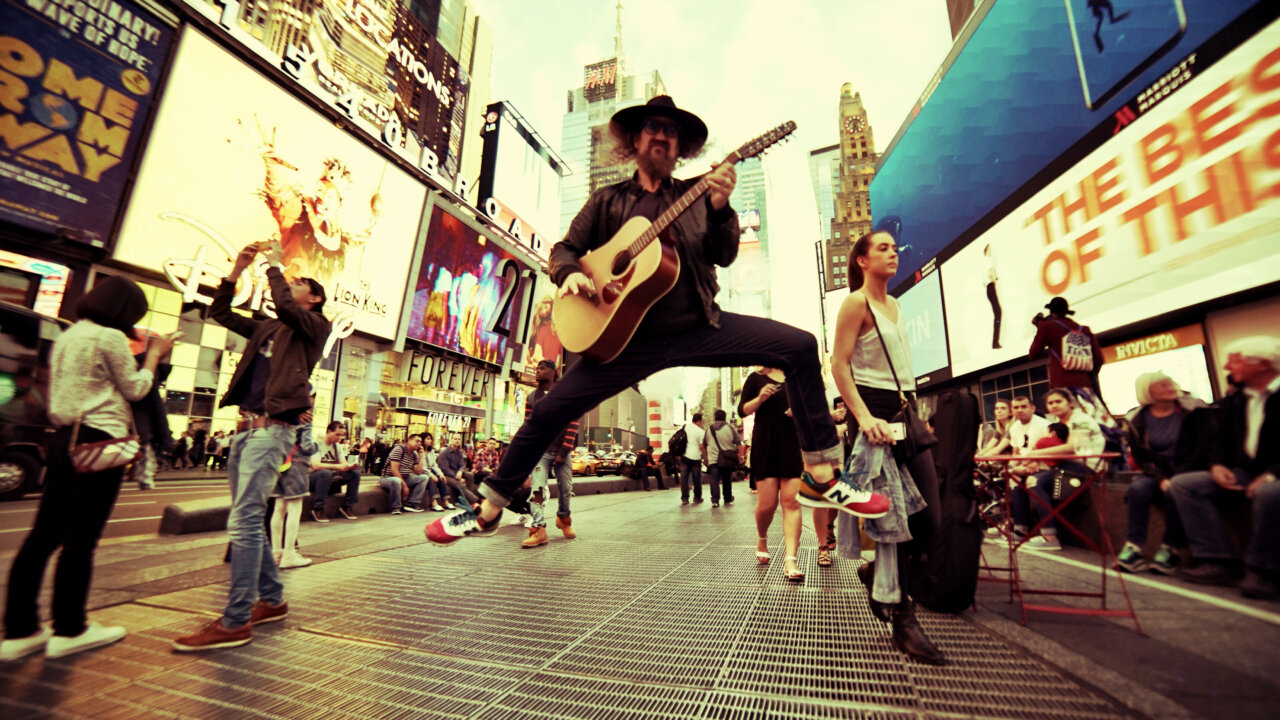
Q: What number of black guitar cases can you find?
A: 1